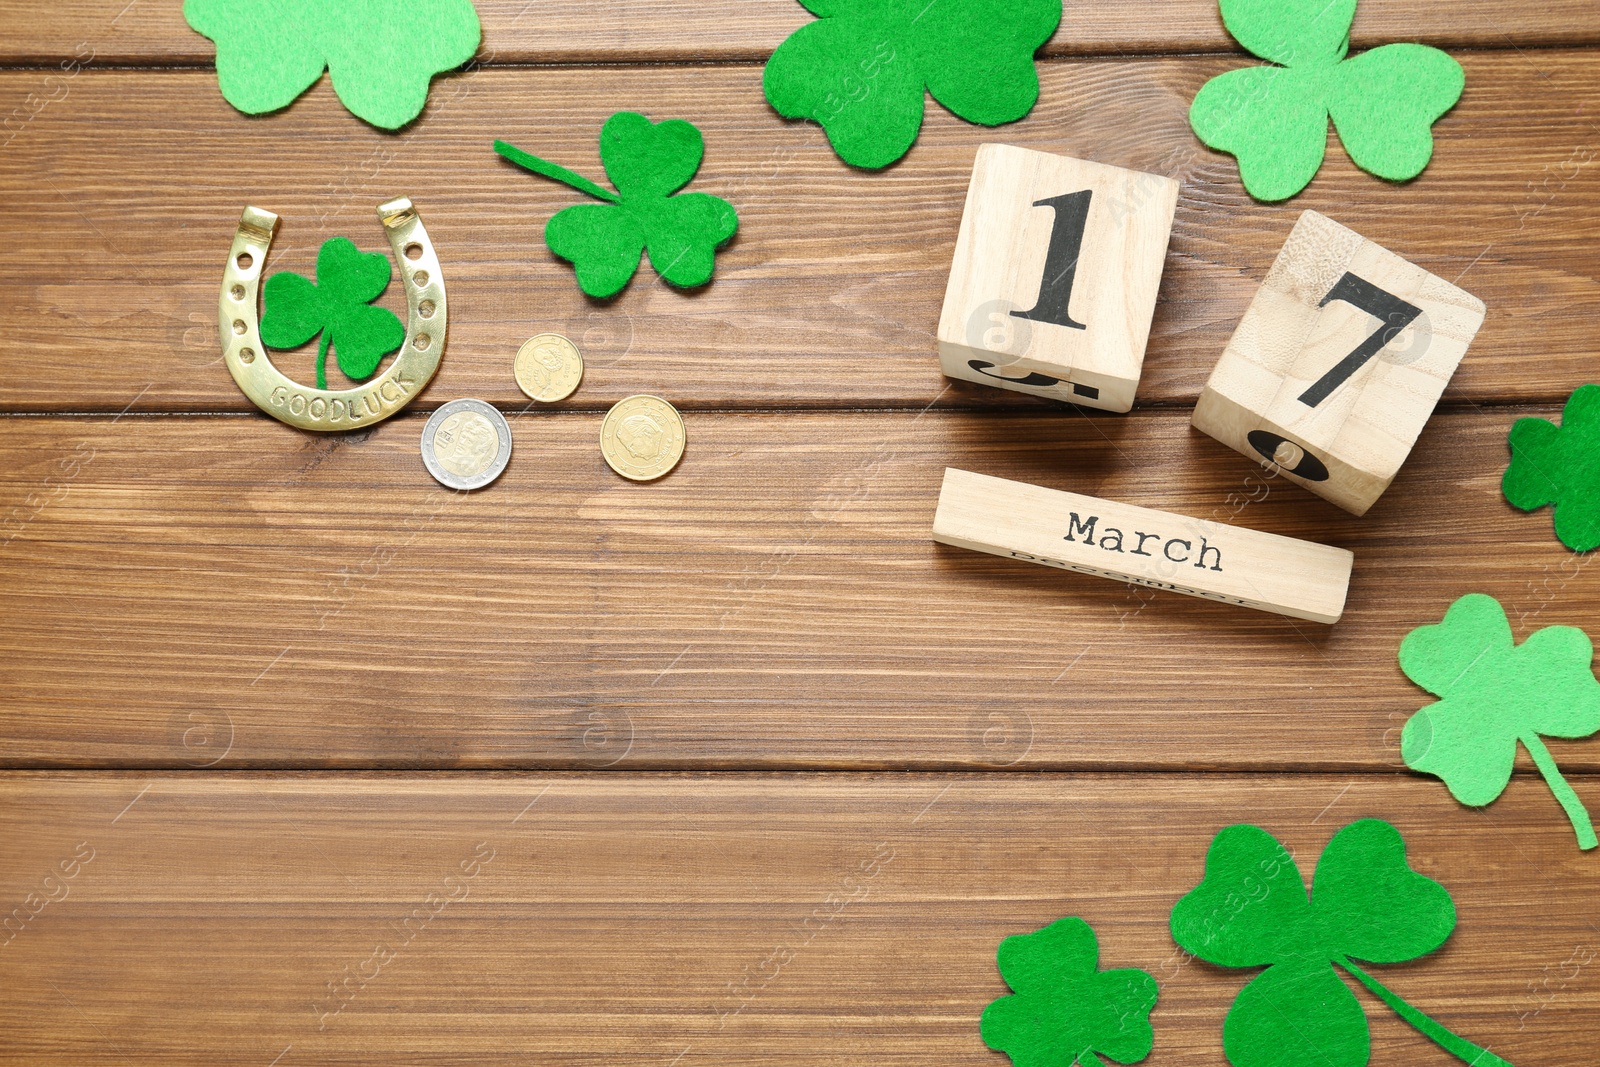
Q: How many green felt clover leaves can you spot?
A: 9